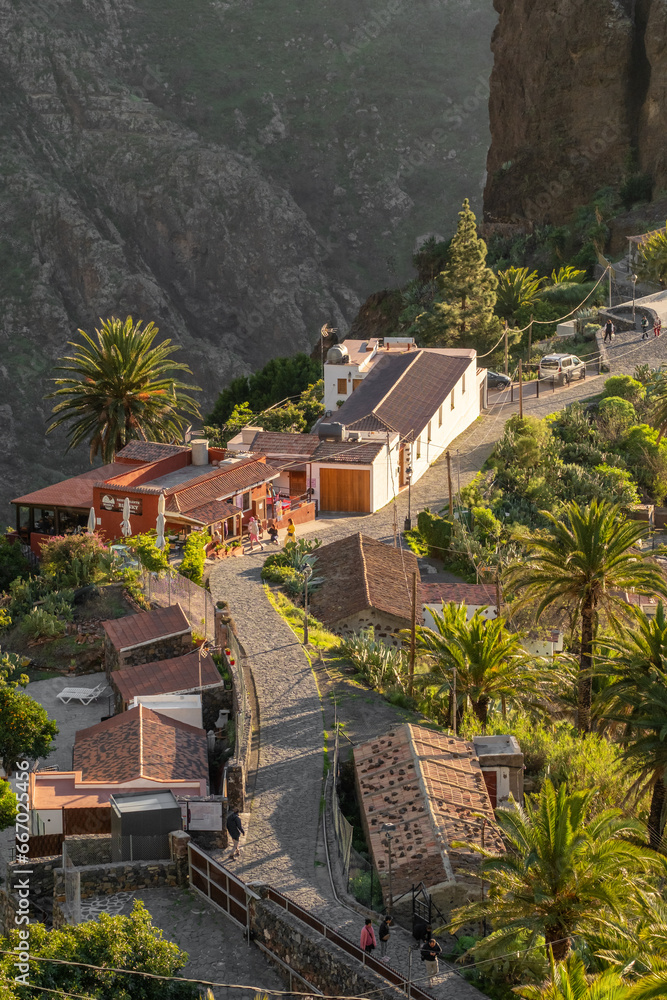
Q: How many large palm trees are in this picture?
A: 5